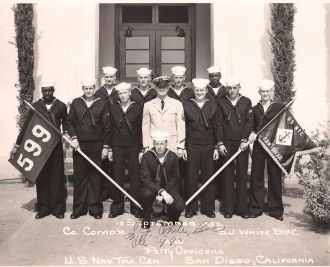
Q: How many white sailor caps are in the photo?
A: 11